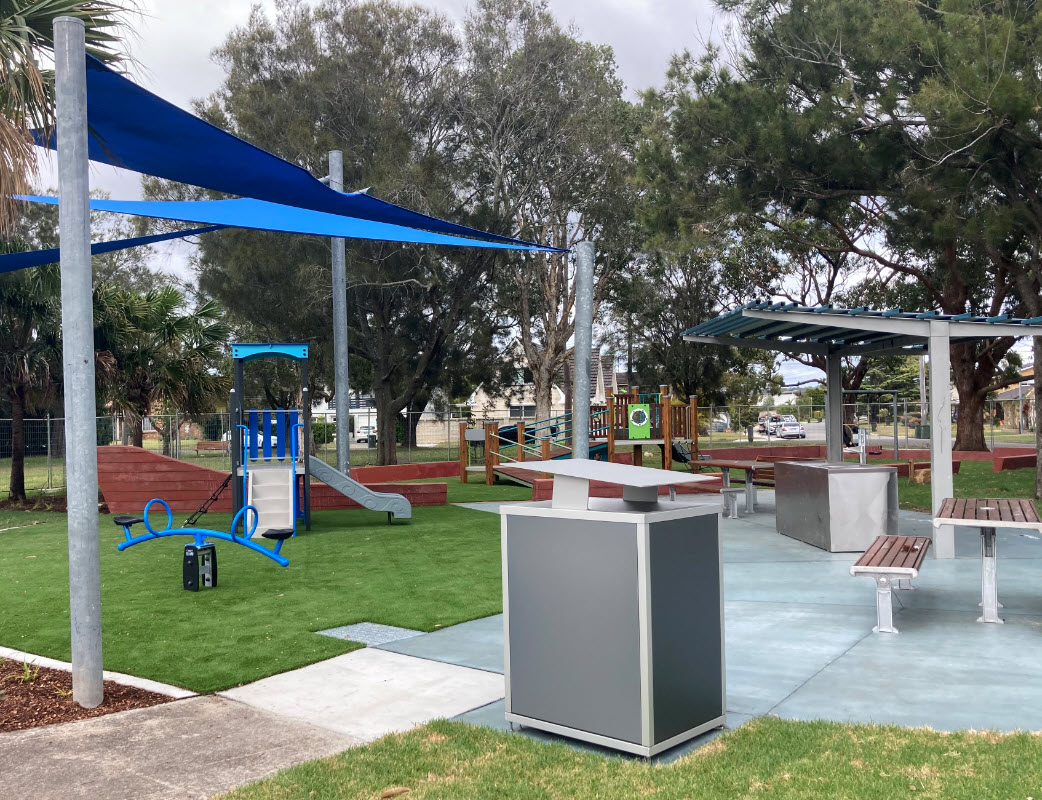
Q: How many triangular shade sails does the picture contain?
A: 3